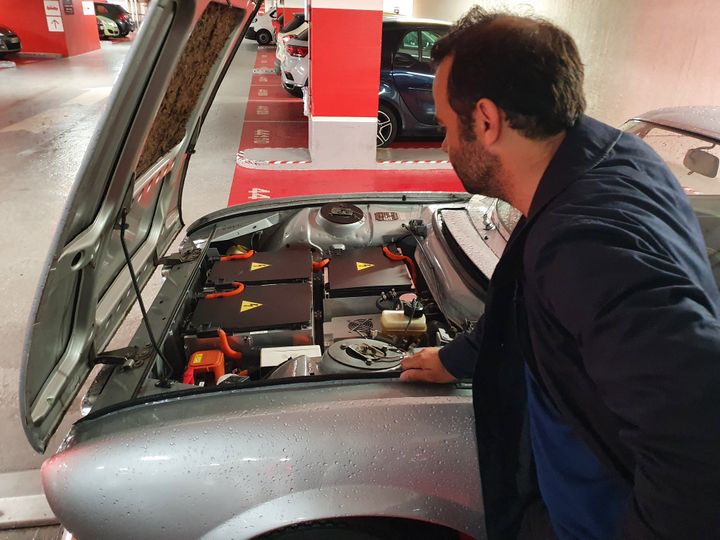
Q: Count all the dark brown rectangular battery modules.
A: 3